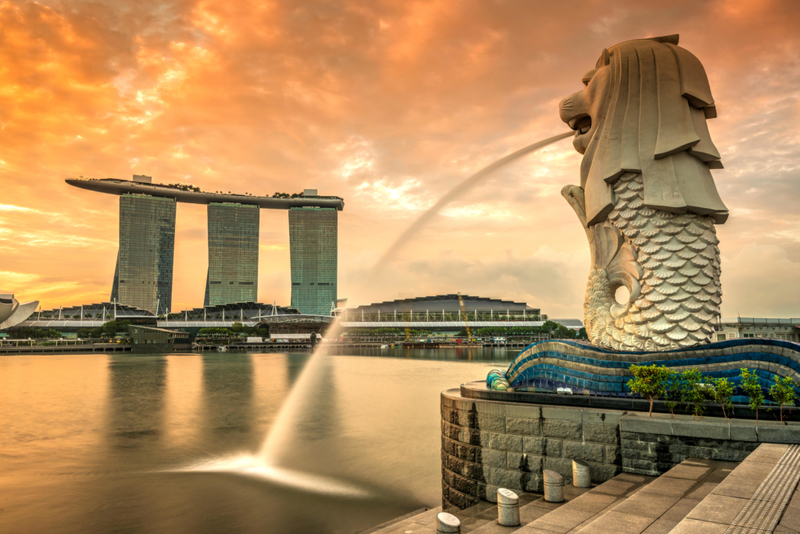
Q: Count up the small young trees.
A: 6